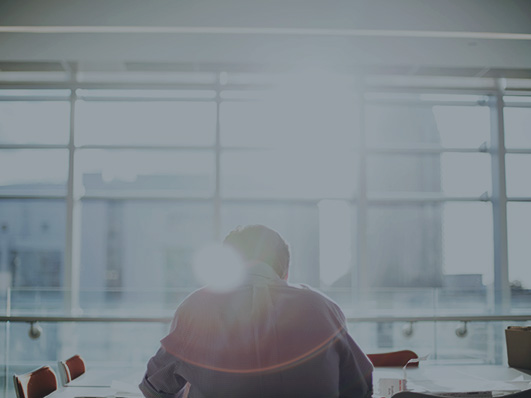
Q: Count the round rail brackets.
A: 3